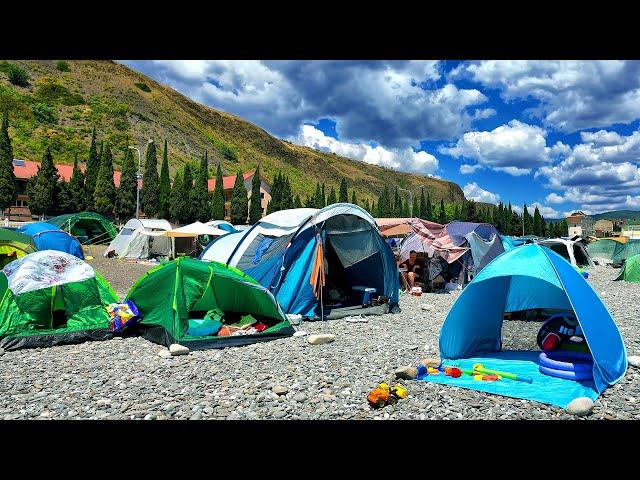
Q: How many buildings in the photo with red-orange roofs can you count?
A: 2